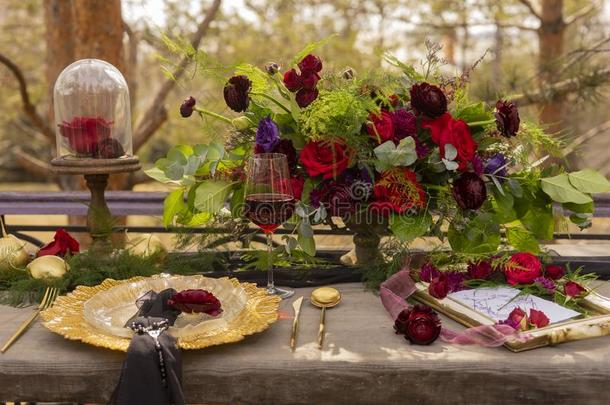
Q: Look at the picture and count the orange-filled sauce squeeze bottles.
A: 0